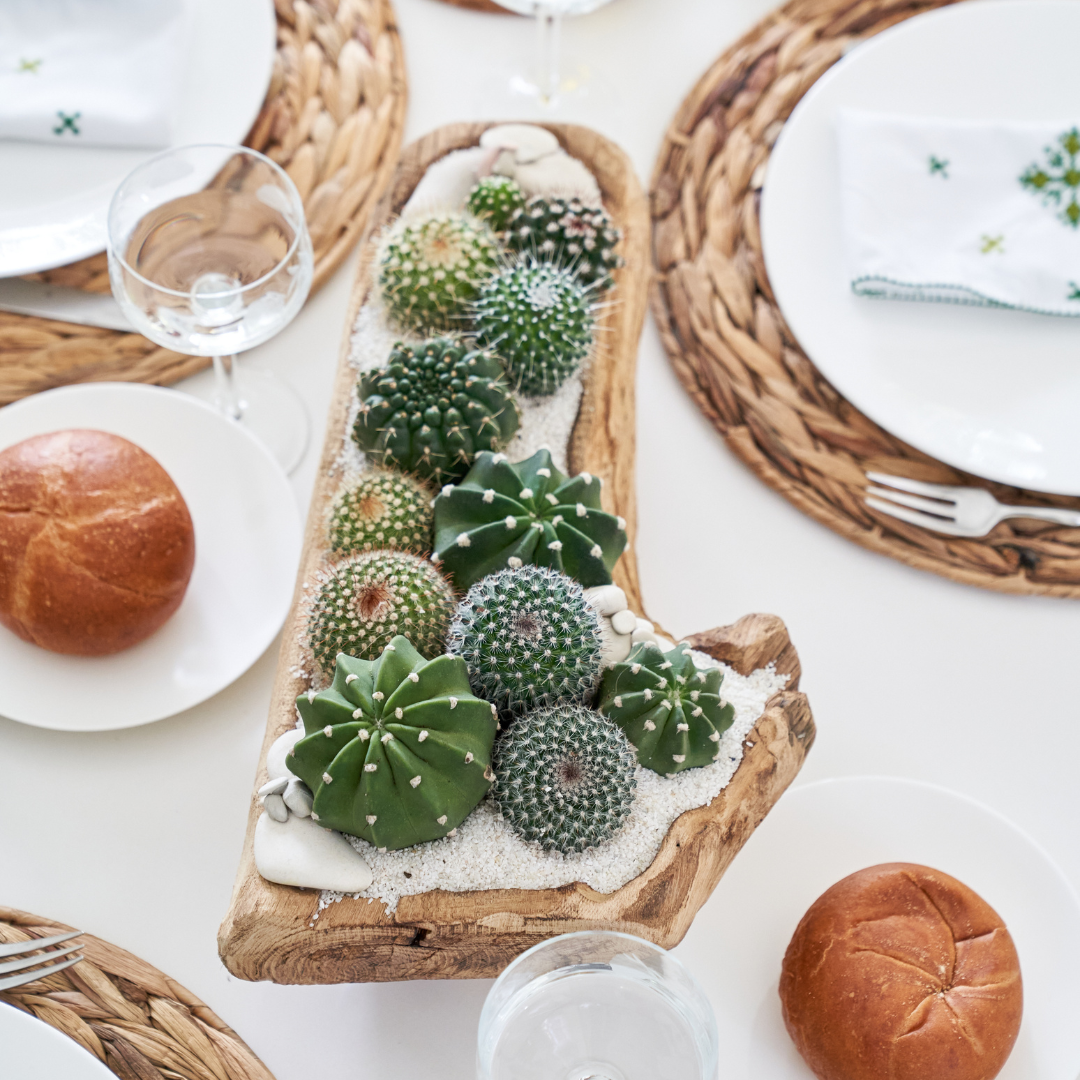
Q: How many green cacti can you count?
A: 12